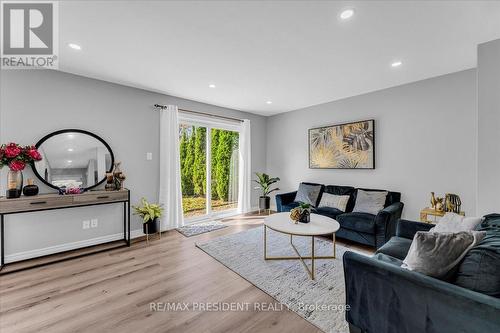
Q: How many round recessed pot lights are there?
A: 5